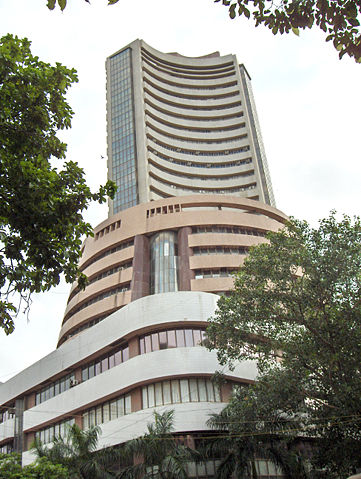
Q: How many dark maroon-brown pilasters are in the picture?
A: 2